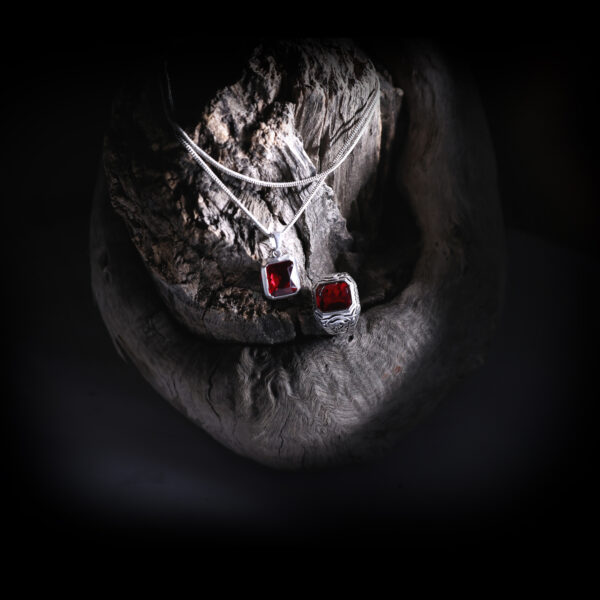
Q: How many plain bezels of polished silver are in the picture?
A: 1